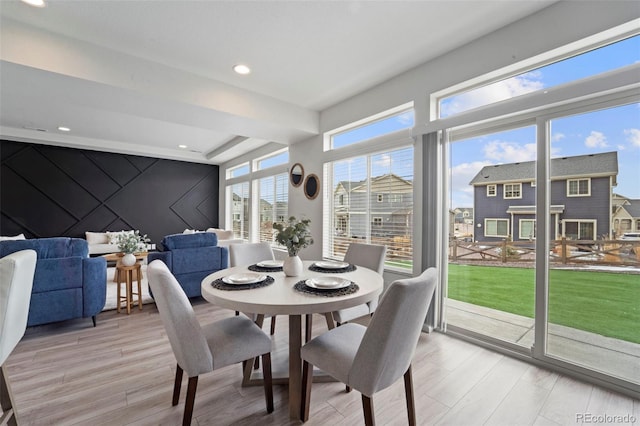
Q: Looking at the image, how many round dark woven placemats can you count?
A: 4